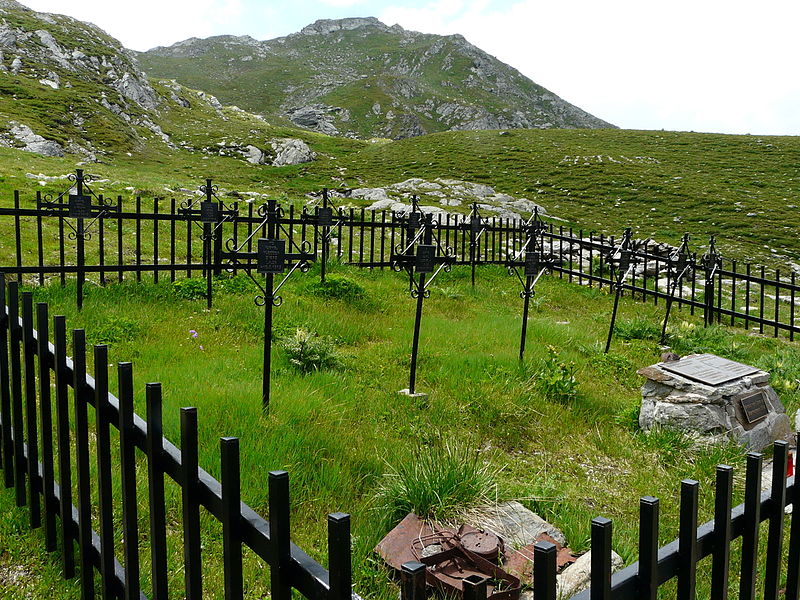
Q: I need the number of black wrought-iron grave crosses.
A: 12